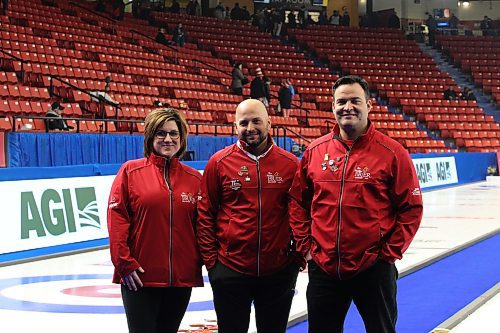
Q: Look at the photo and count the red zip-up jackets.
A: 3